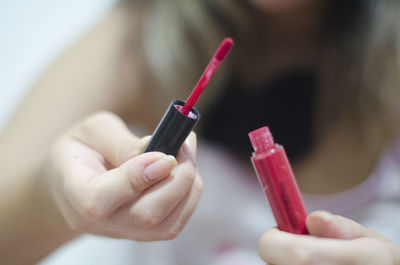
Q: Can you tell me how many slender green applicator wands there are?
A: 0